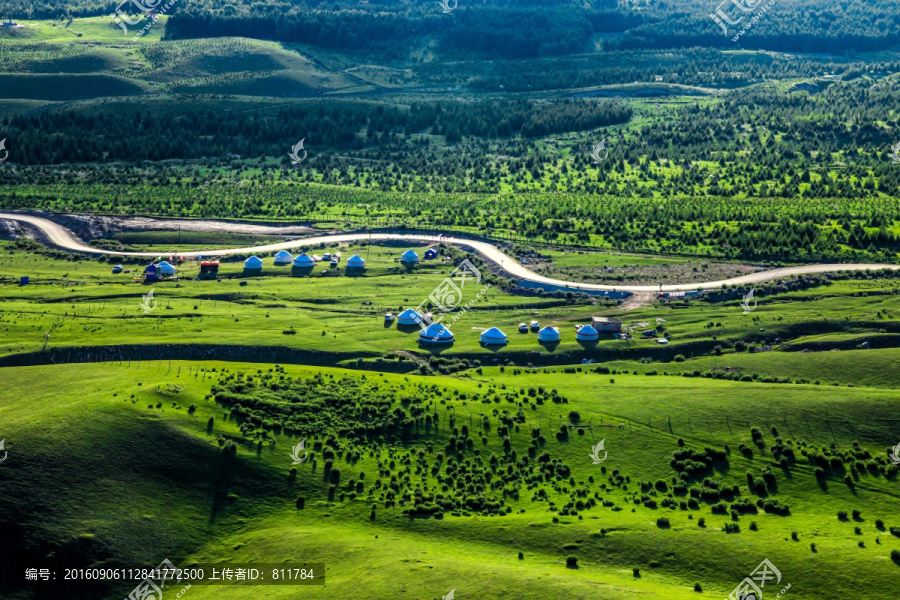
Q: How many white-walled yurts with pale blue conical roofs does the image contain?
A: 11